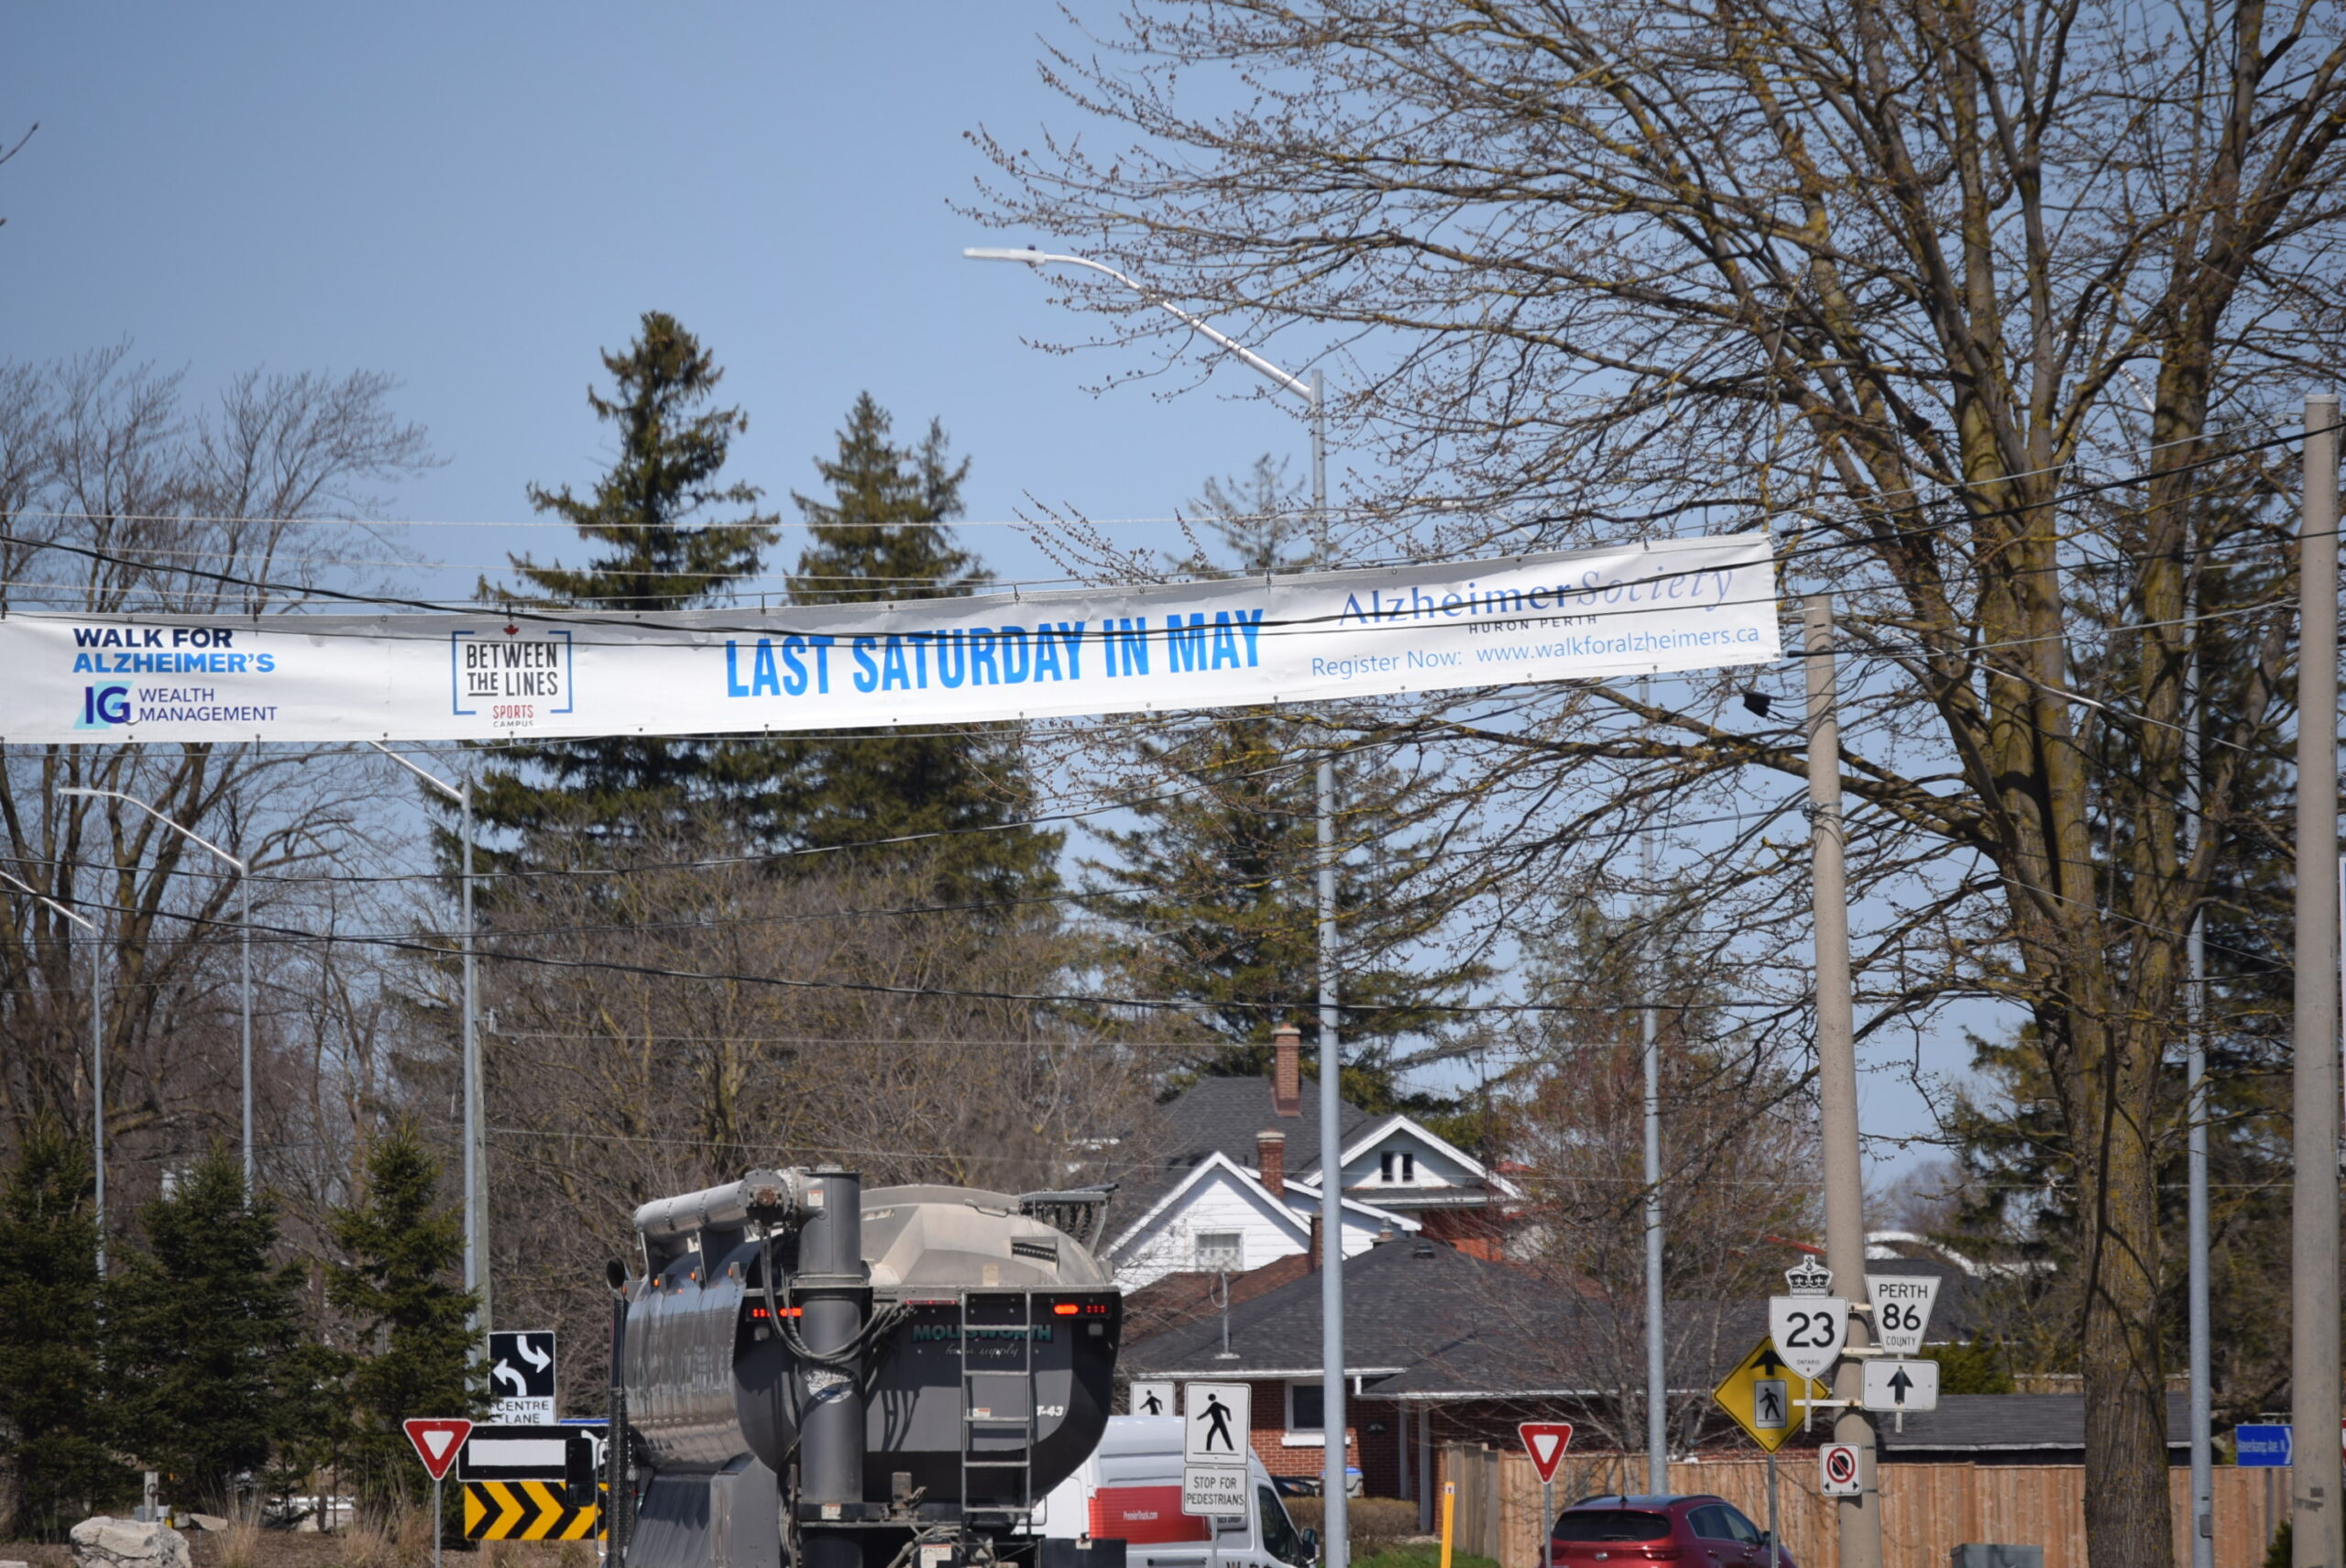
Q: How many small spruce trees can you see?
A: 3